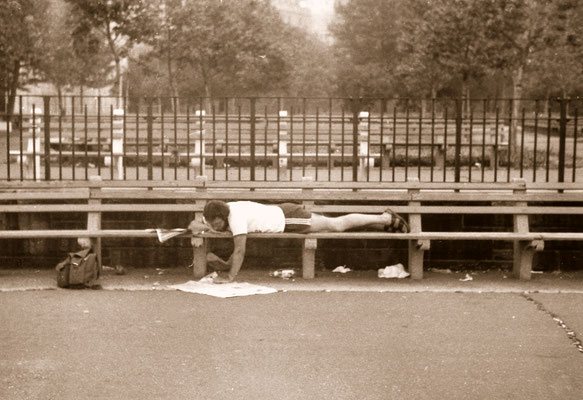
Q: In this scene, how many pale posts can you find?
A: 5